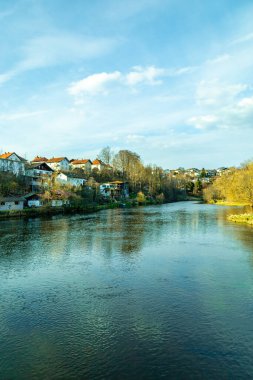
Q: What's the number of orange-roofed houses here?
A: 5